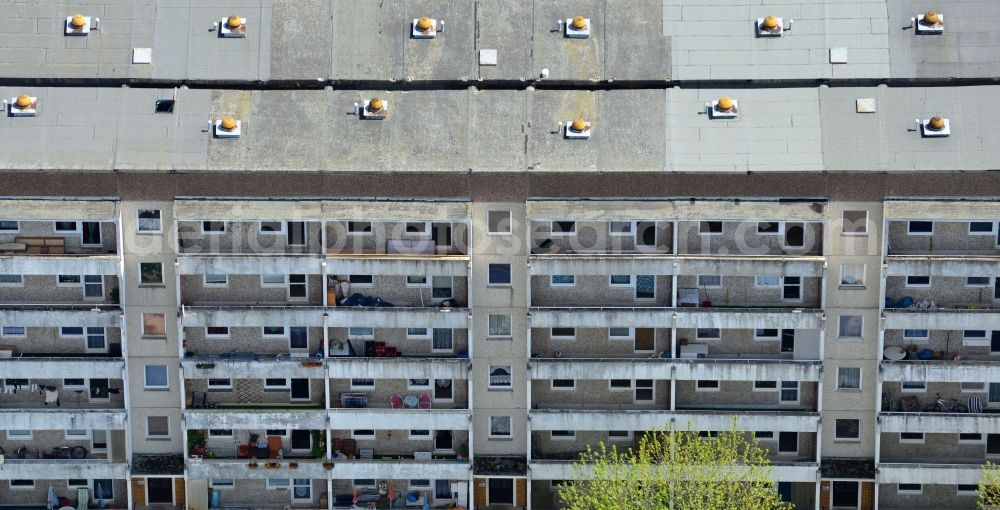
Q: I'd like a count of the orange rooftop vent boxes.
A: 12